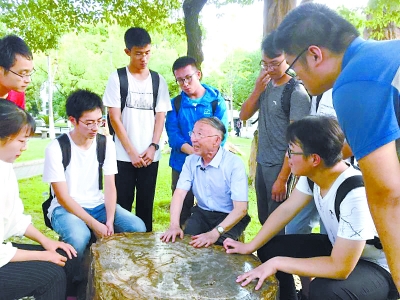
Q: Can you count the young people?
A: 8